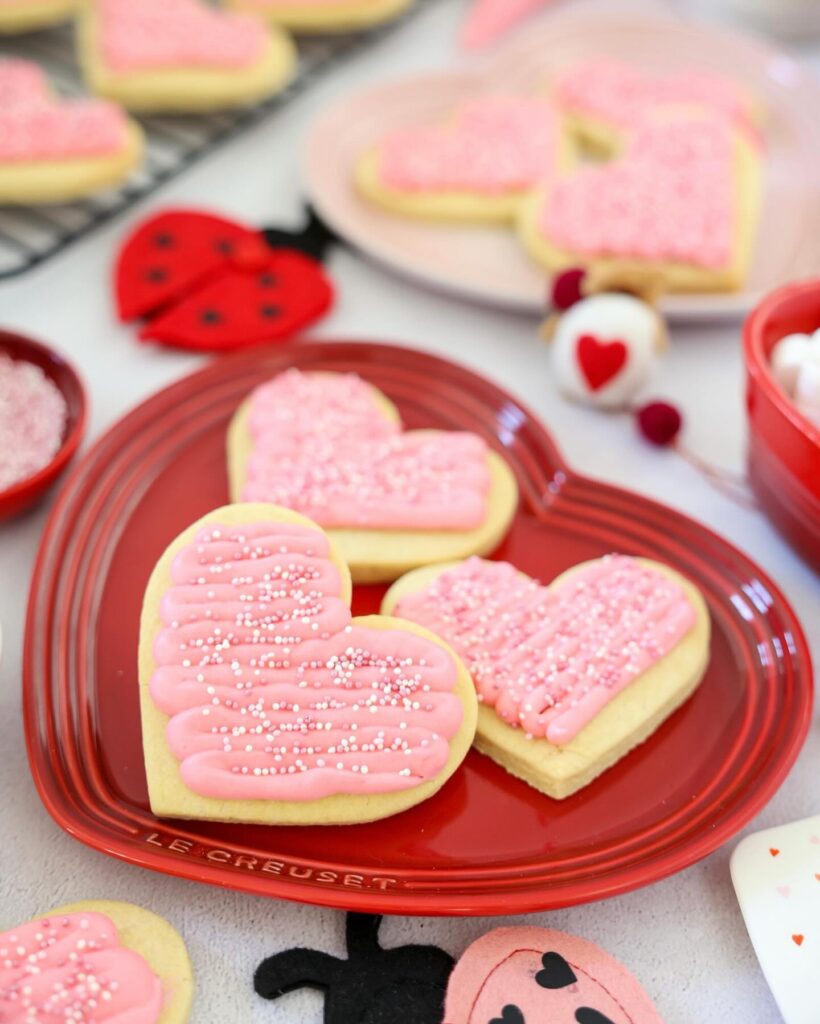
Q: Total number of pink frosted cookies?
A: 11